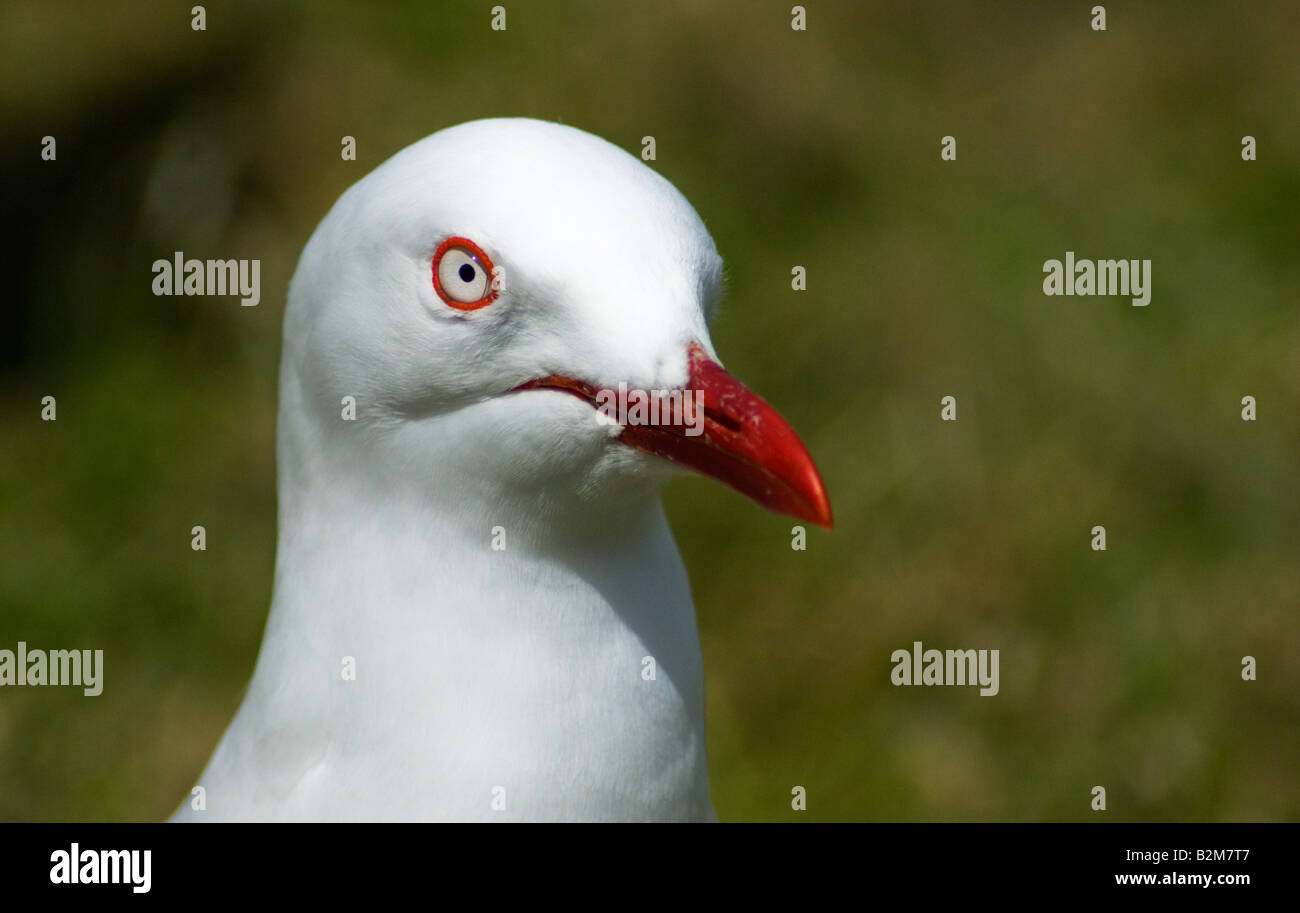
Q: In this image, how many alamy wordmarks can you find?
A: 6